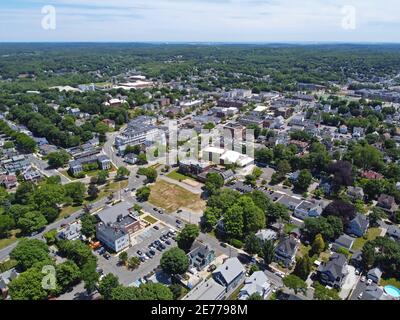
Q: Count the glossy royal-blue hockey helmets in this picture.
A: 0